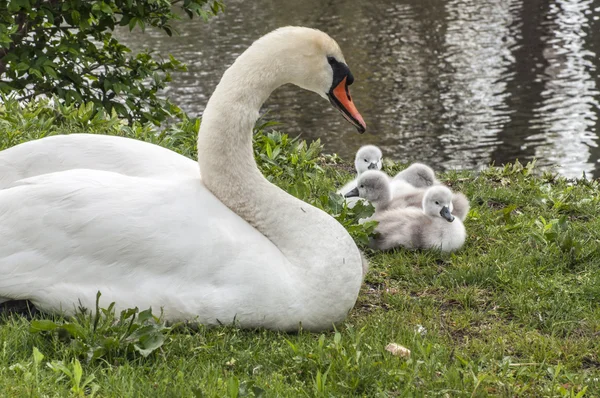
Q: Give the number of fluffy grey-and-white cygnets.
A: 4